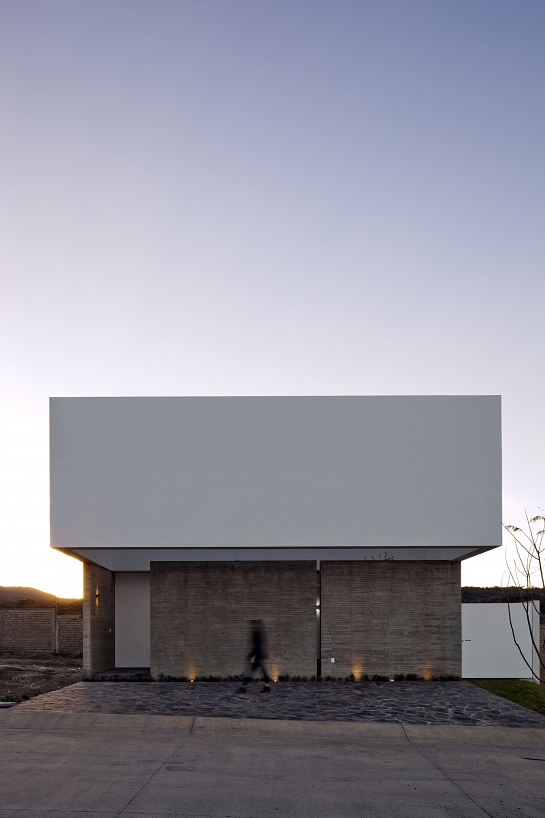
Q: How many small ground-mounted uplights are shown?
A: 4